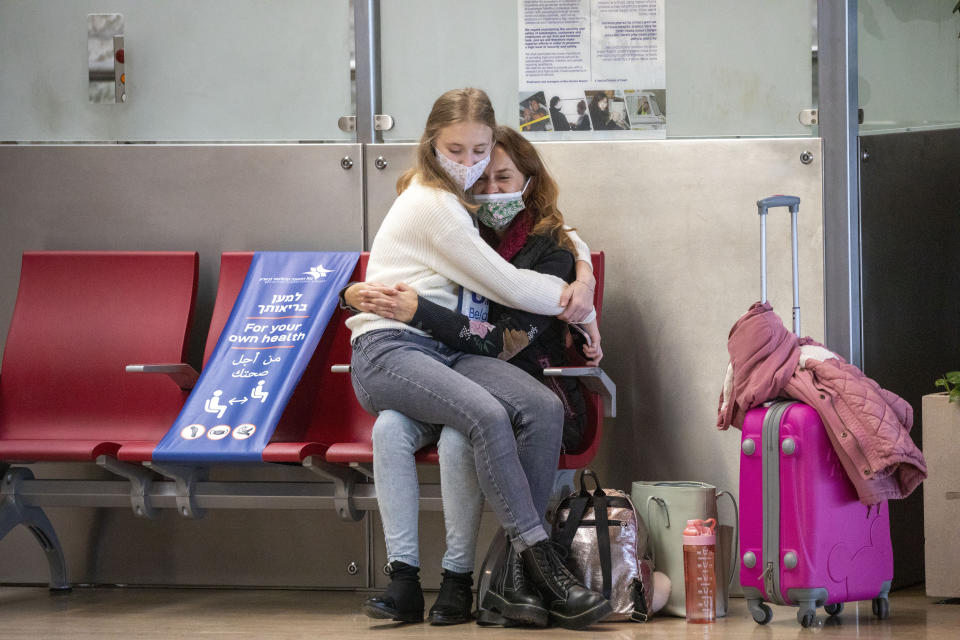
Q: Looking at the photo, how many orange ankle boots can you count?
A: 0